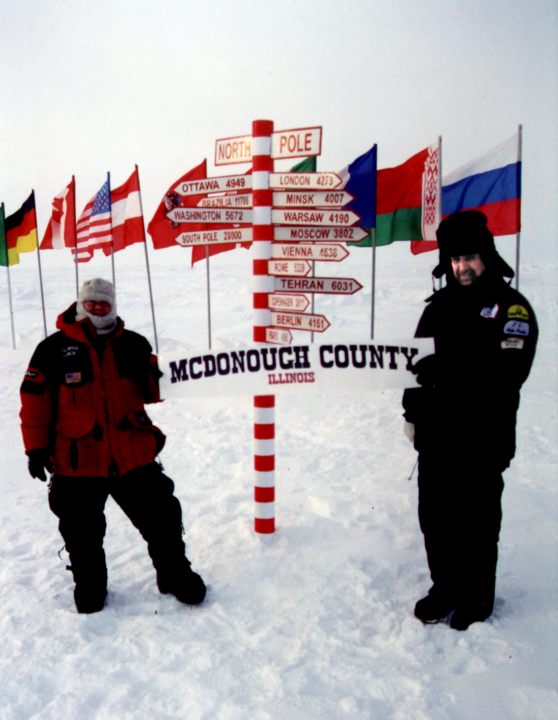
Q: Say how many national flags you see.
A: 11